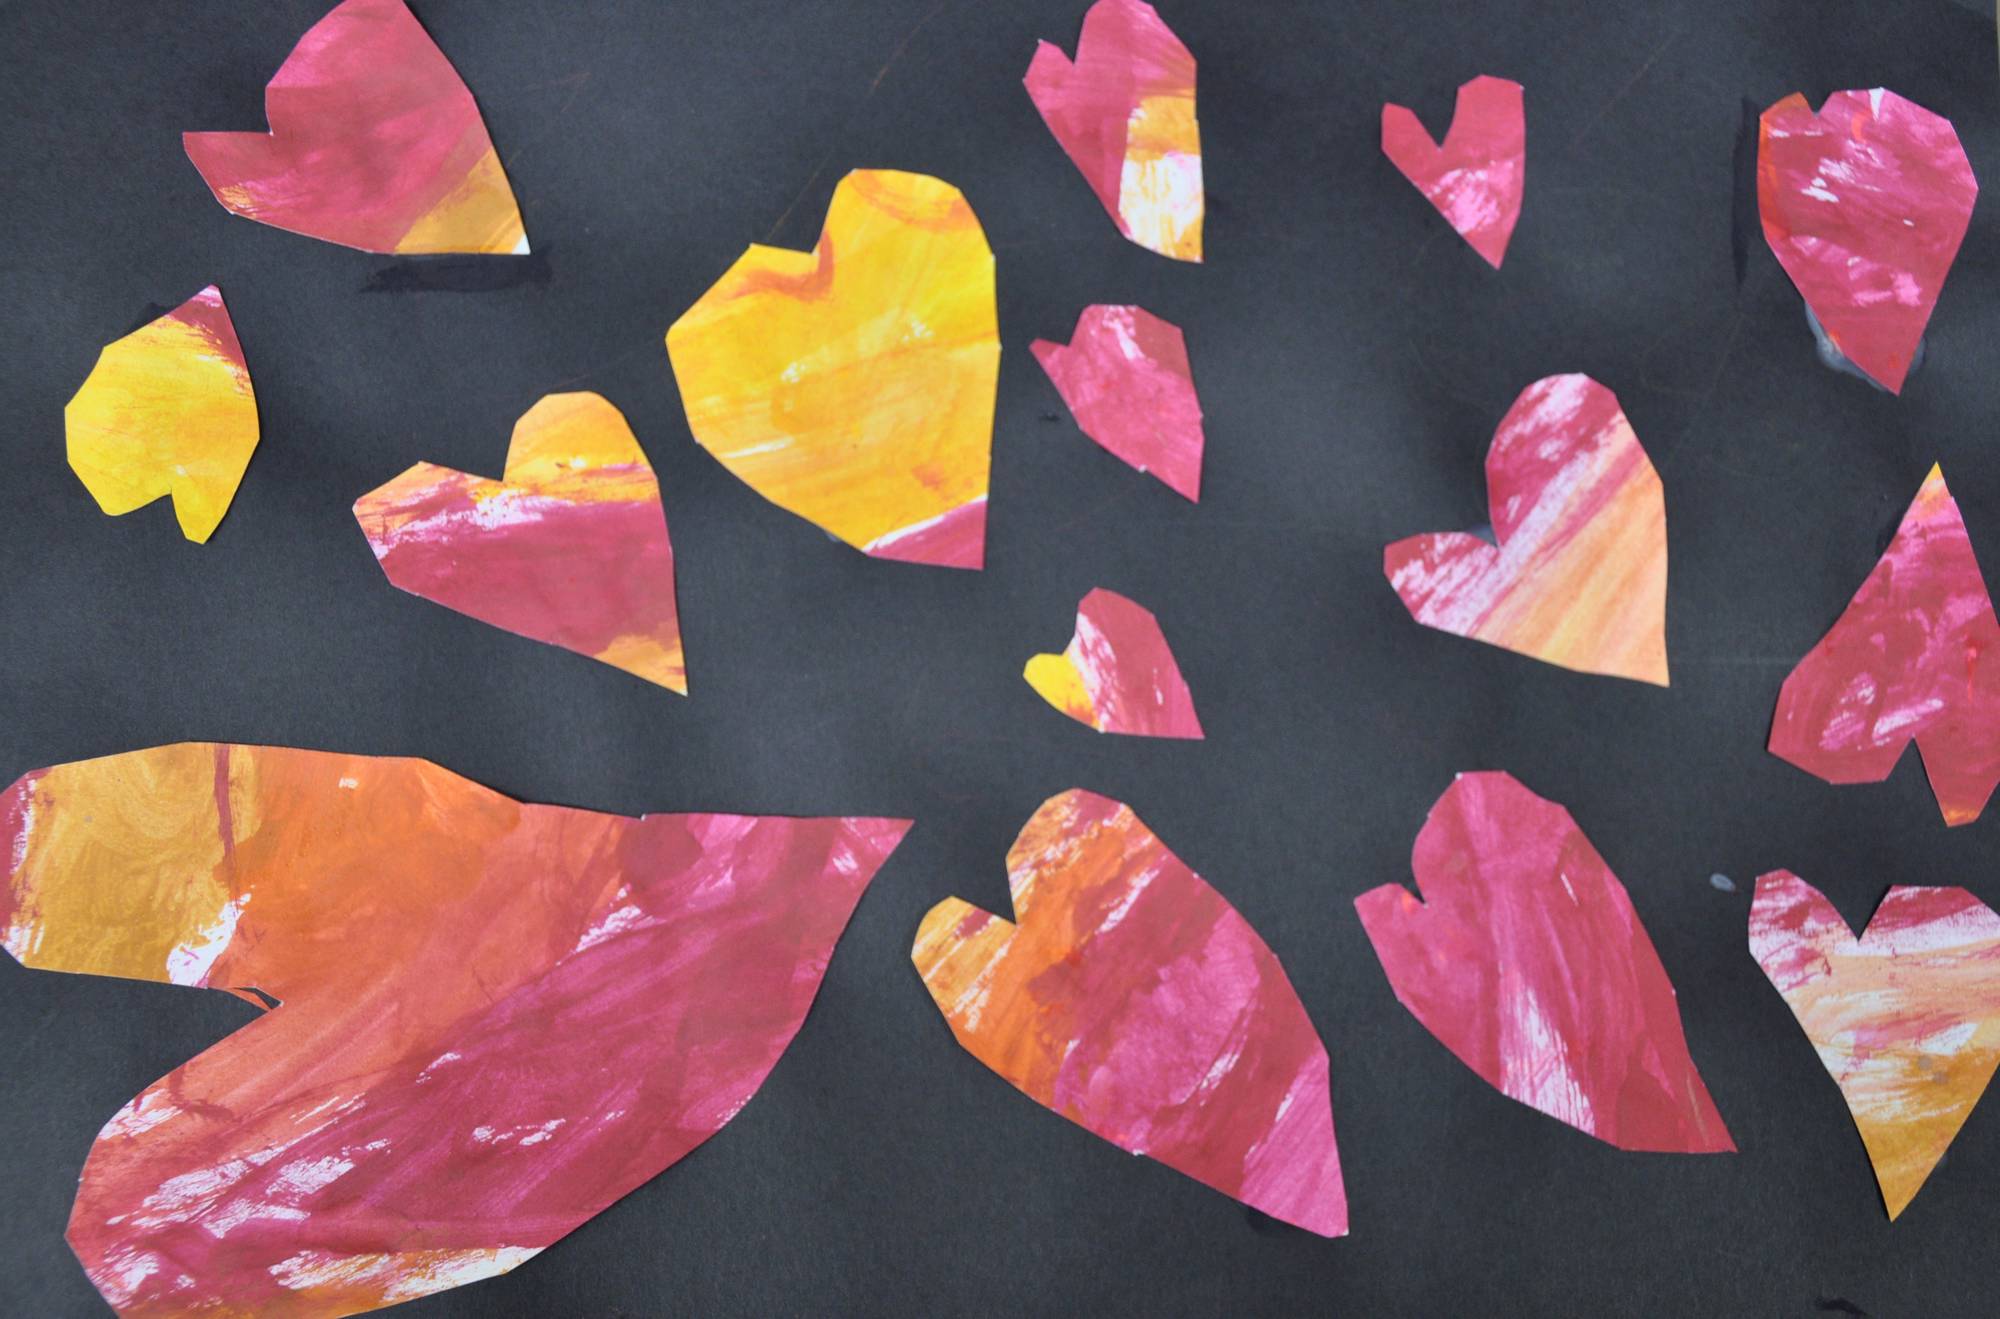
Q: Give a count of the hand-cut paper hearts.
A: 15